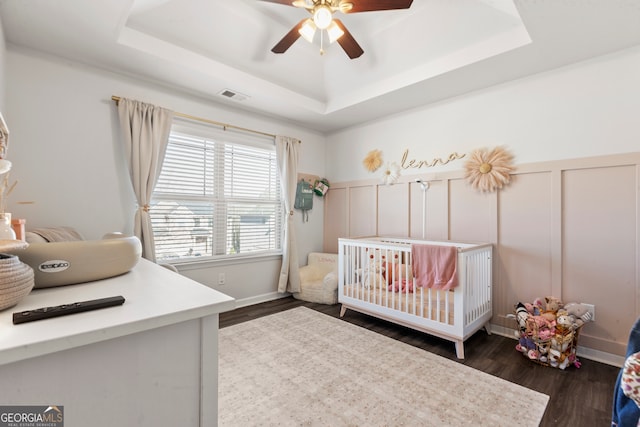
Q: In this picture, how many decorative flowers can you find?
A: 3